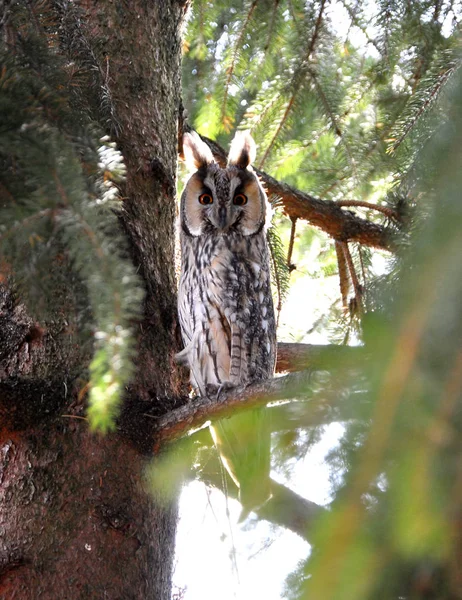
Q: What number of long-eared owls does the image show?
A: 1